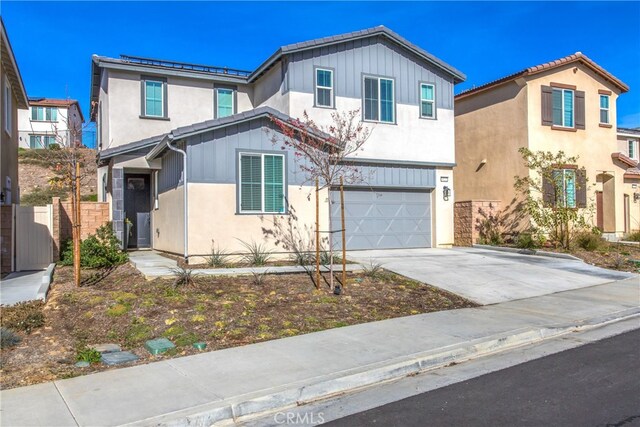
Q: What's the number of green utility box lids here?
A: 2